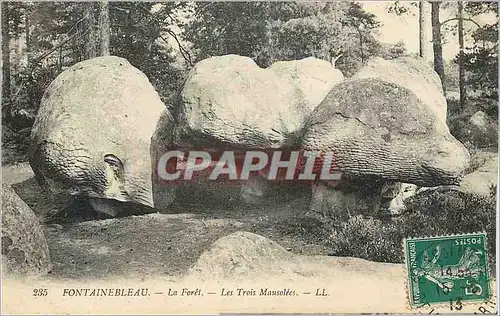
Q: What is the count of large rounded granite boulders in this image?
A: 3